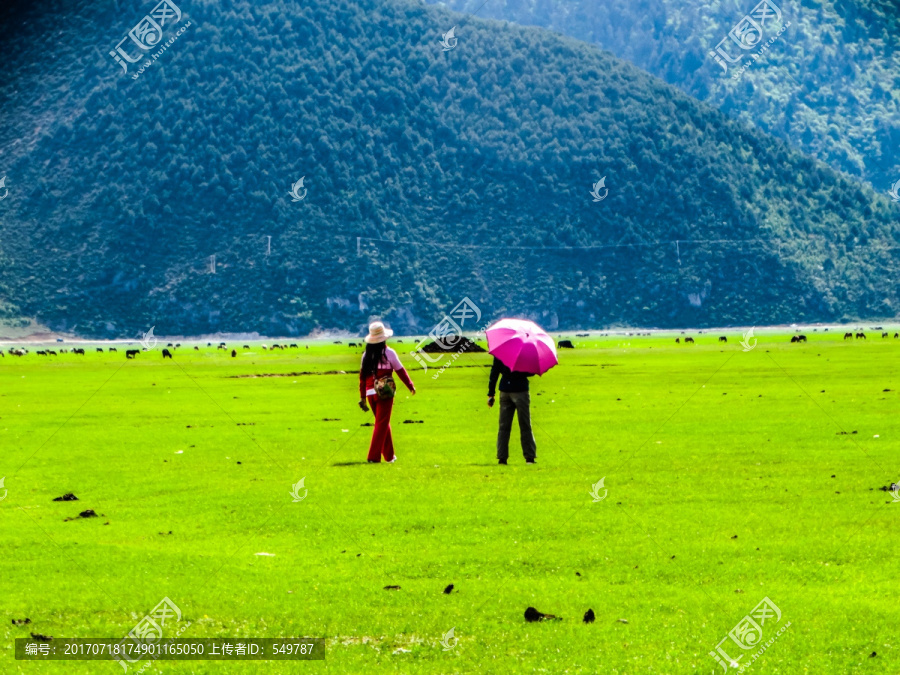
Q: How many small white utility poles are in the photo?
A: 4